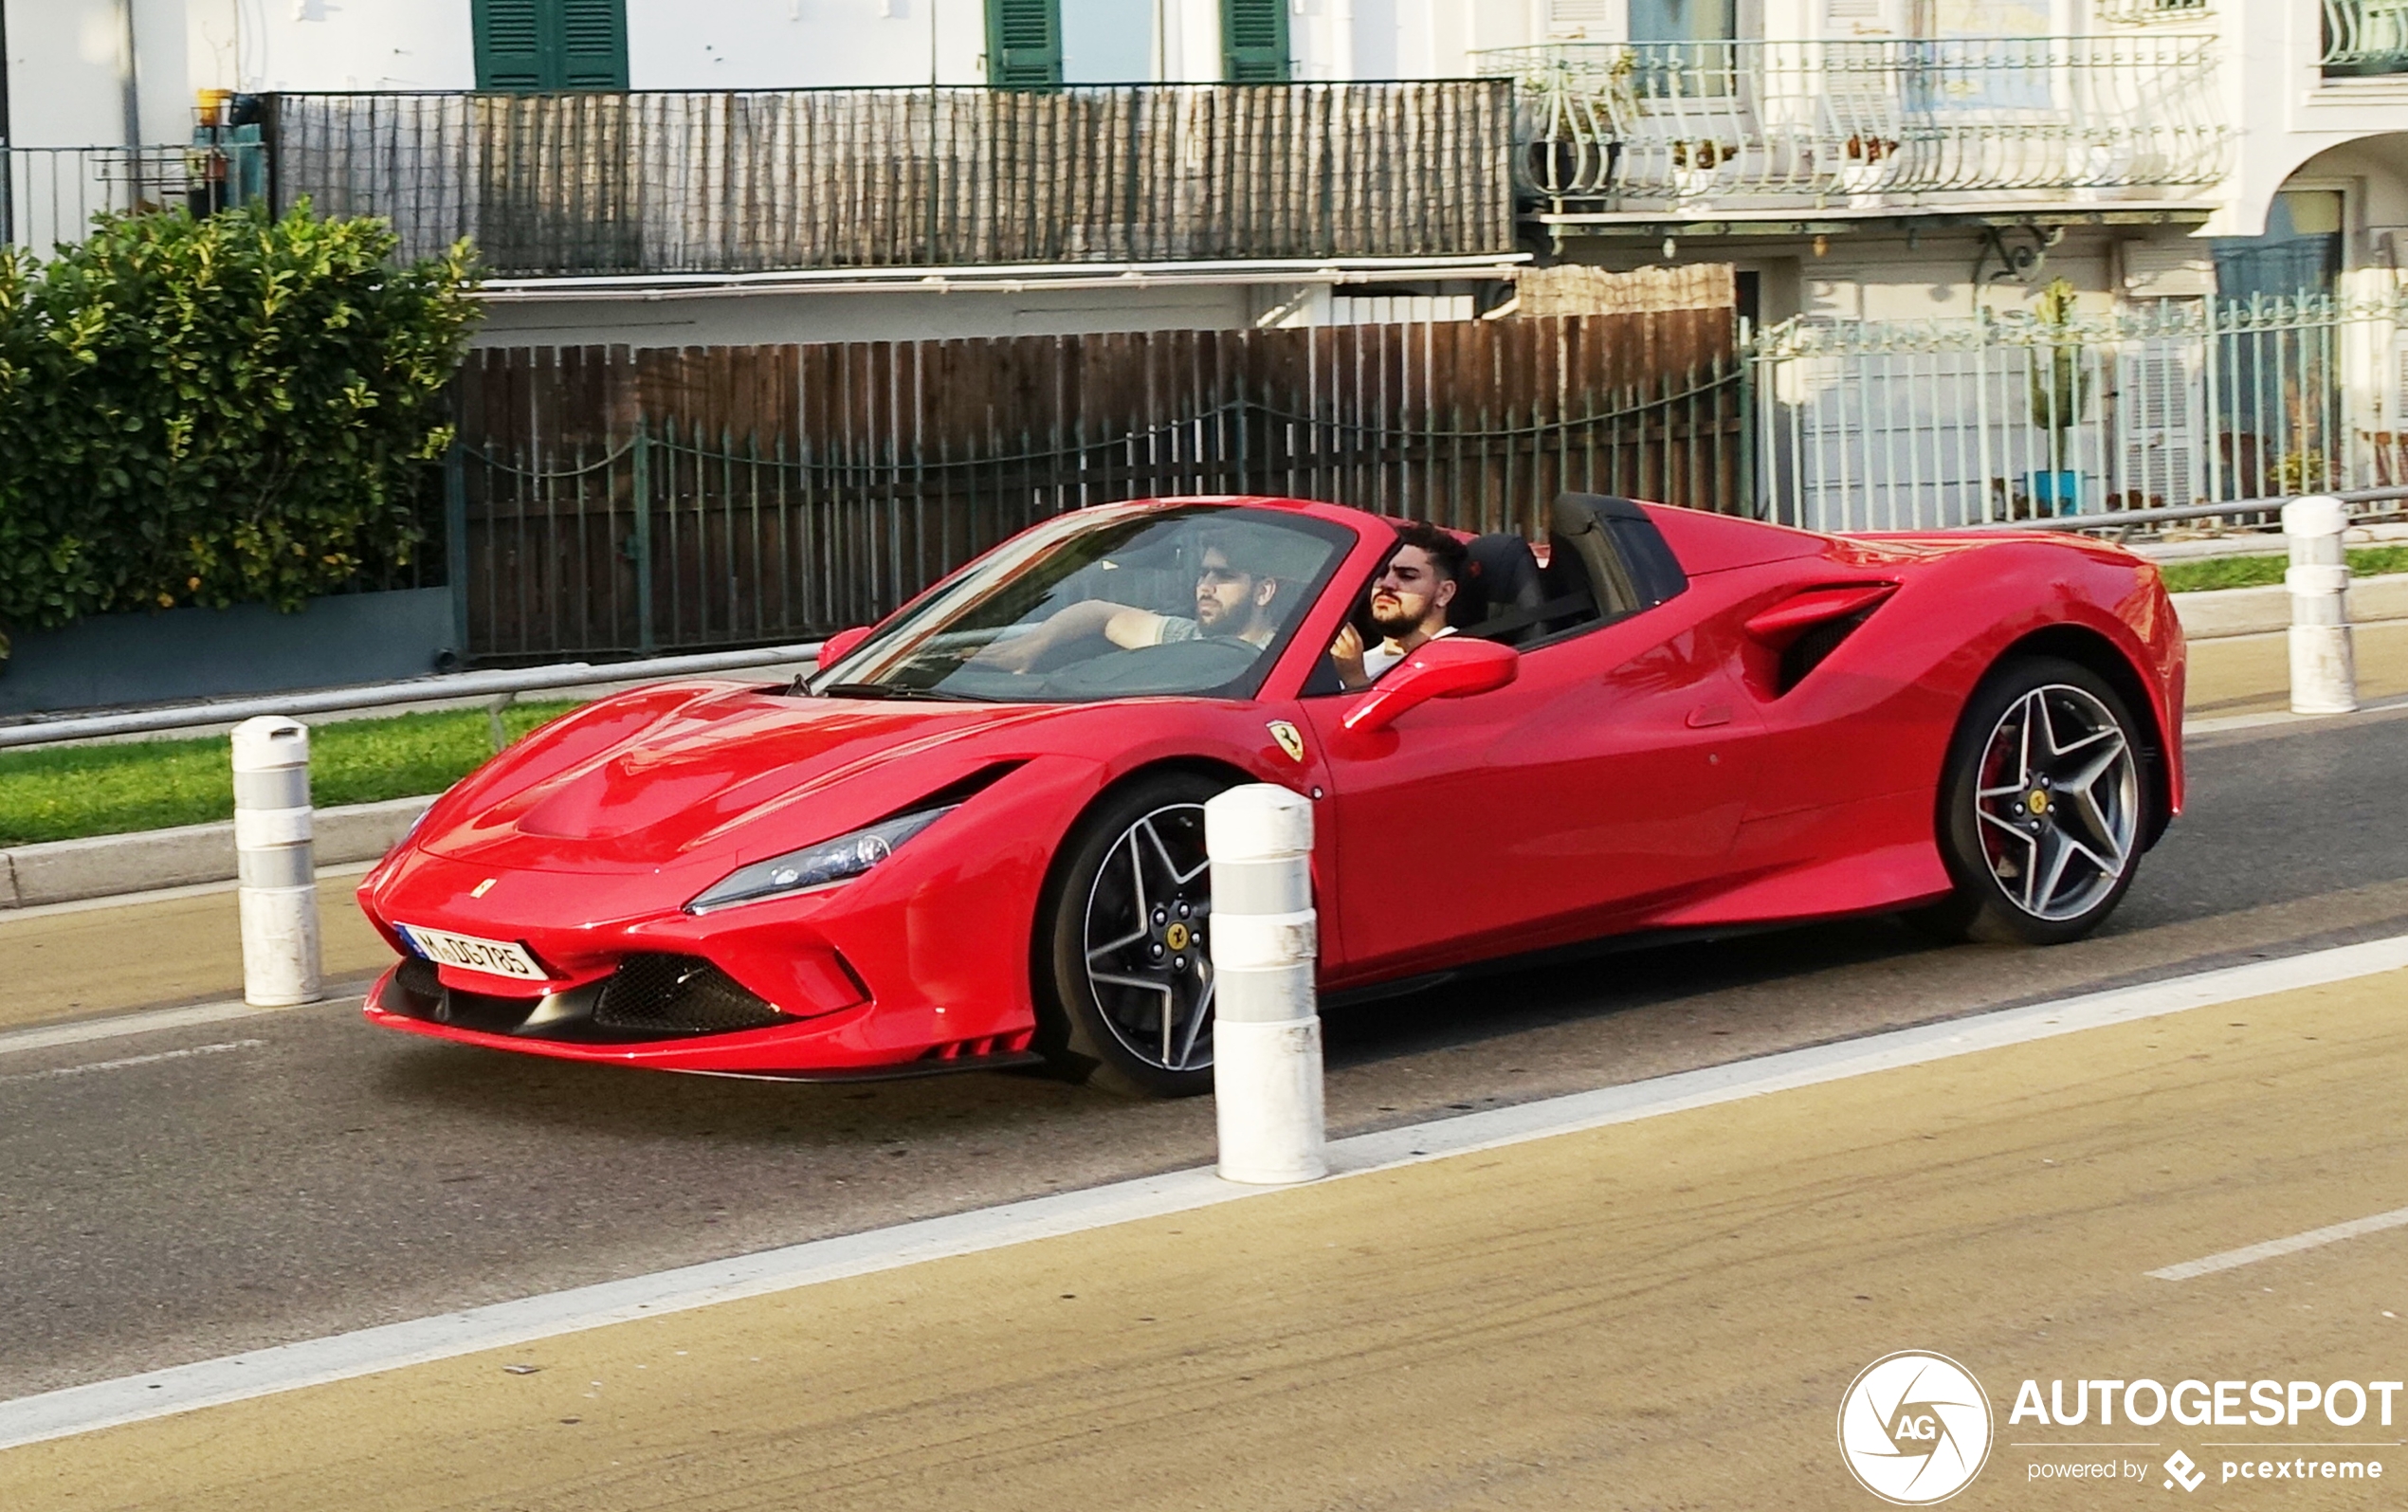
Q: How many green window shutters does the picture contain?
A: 4